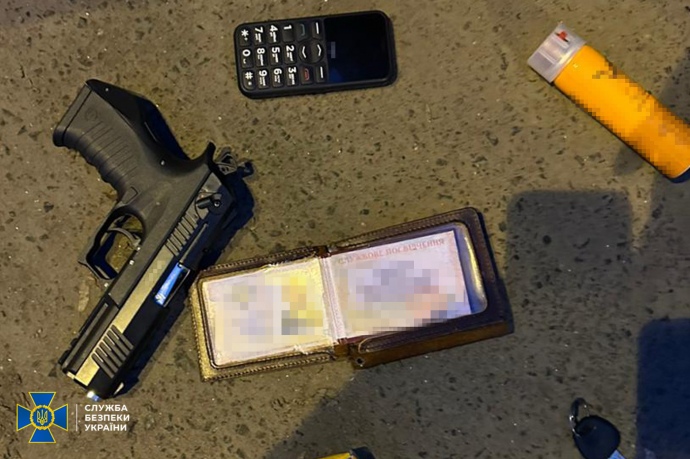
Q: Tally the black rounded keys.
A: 1